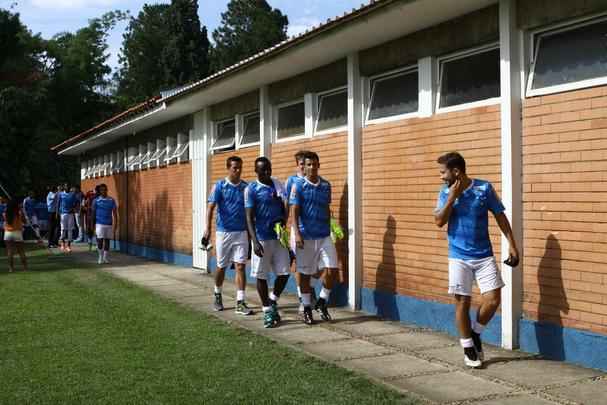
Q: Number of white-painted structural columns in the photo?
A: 4